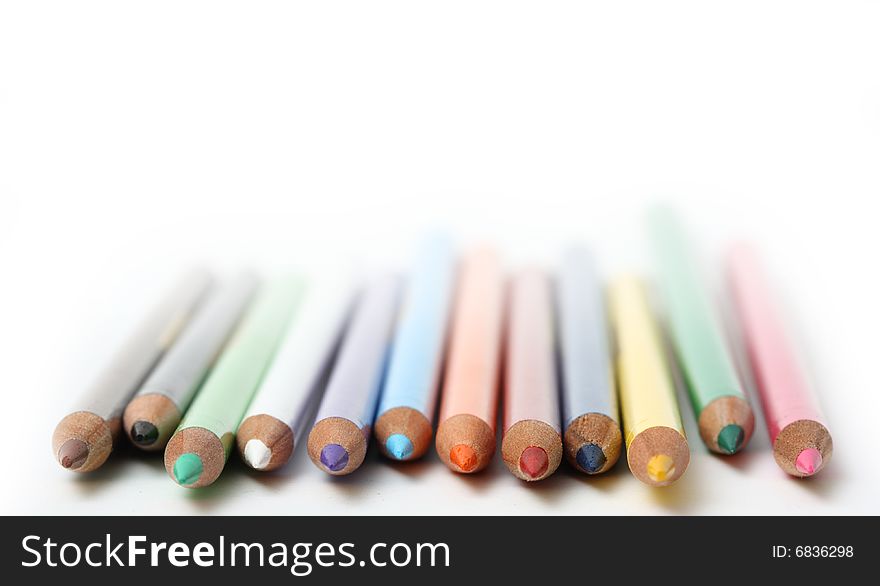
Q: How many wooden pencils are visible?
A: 12